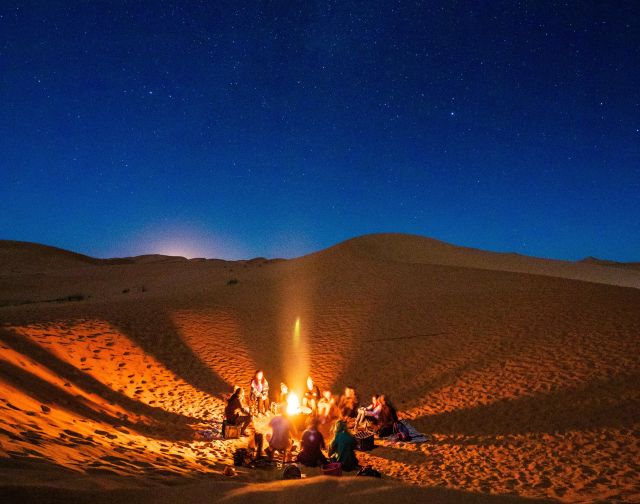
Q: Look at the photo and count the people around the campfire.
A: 11